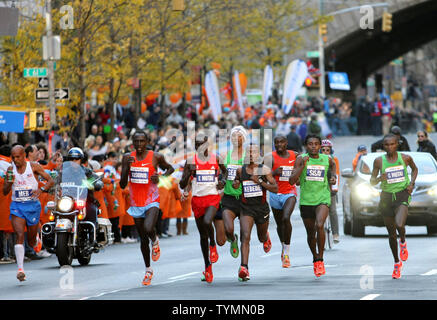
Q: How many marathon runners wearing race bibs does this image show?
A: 8